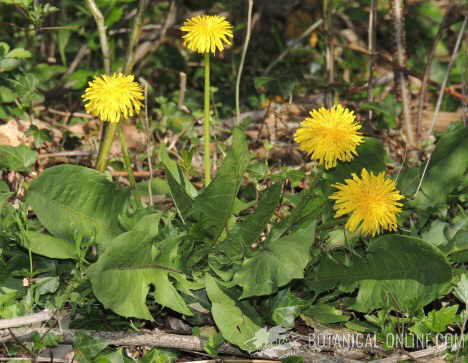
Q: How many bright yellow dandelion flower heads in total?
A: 4